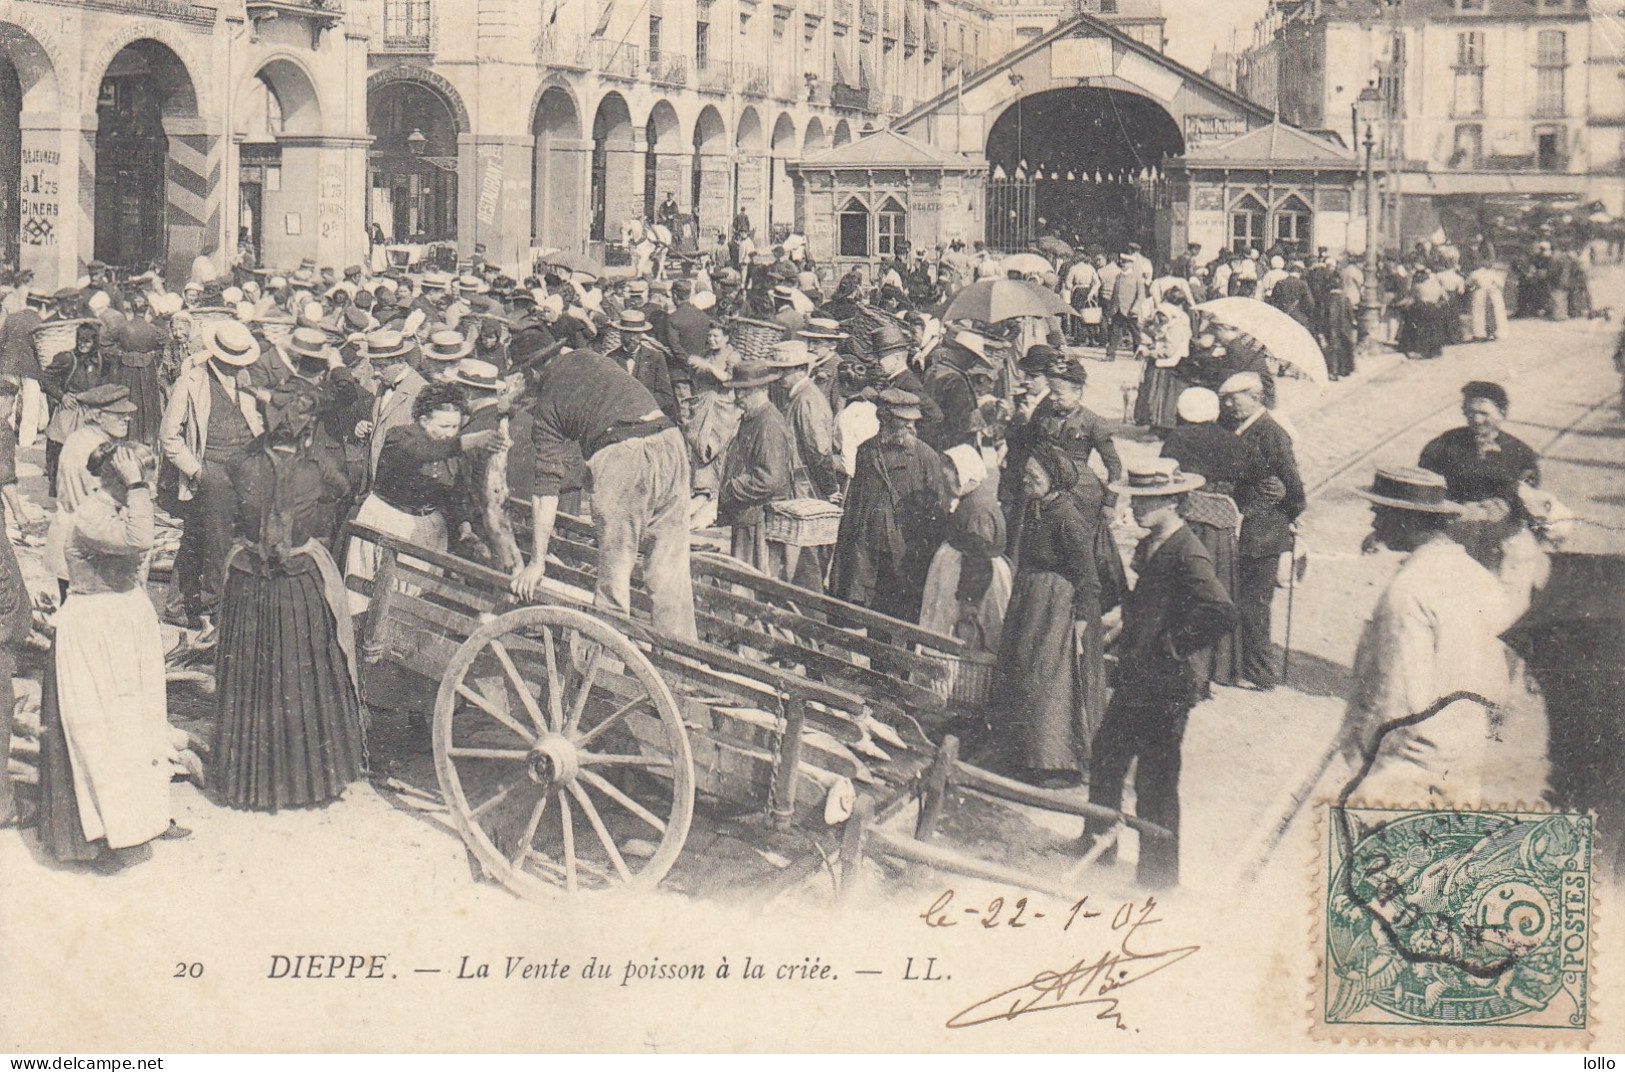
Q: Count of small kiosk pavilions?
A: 2